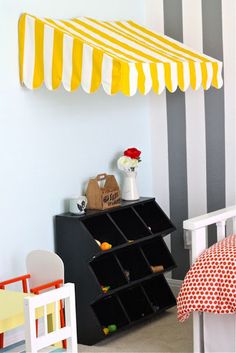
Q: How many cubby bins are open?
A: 9